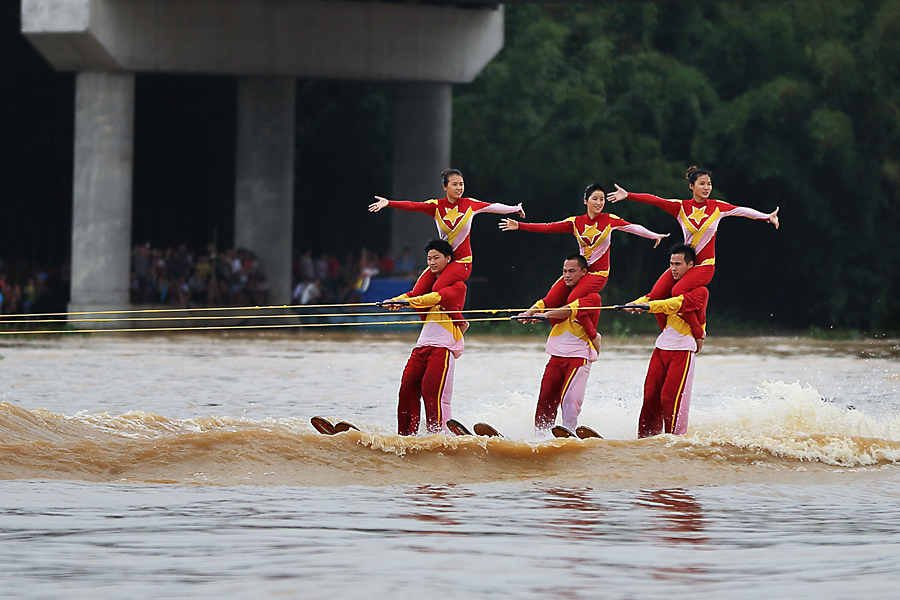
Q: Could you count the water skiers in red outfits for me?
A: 6